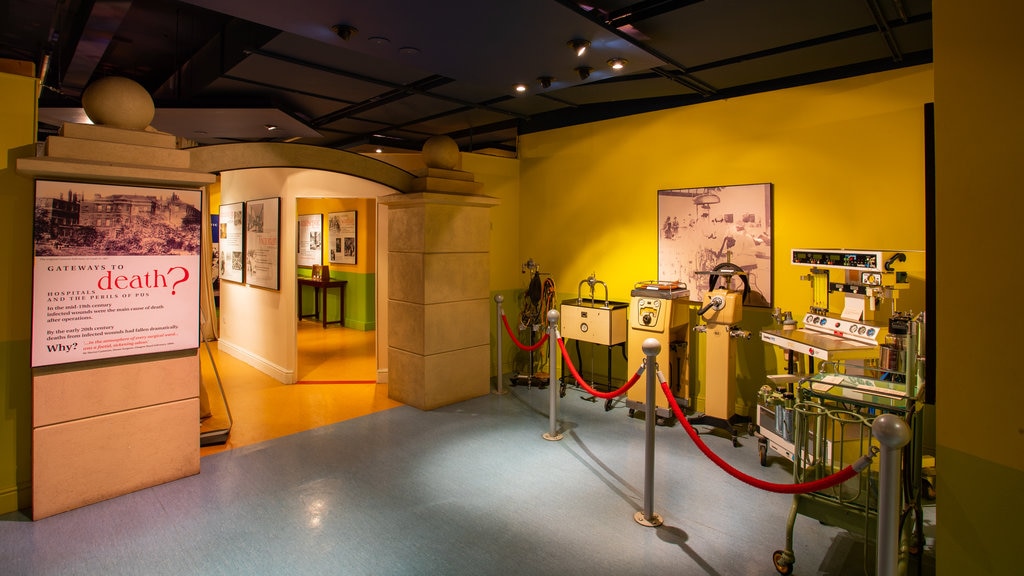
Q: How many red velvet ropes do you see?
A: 3